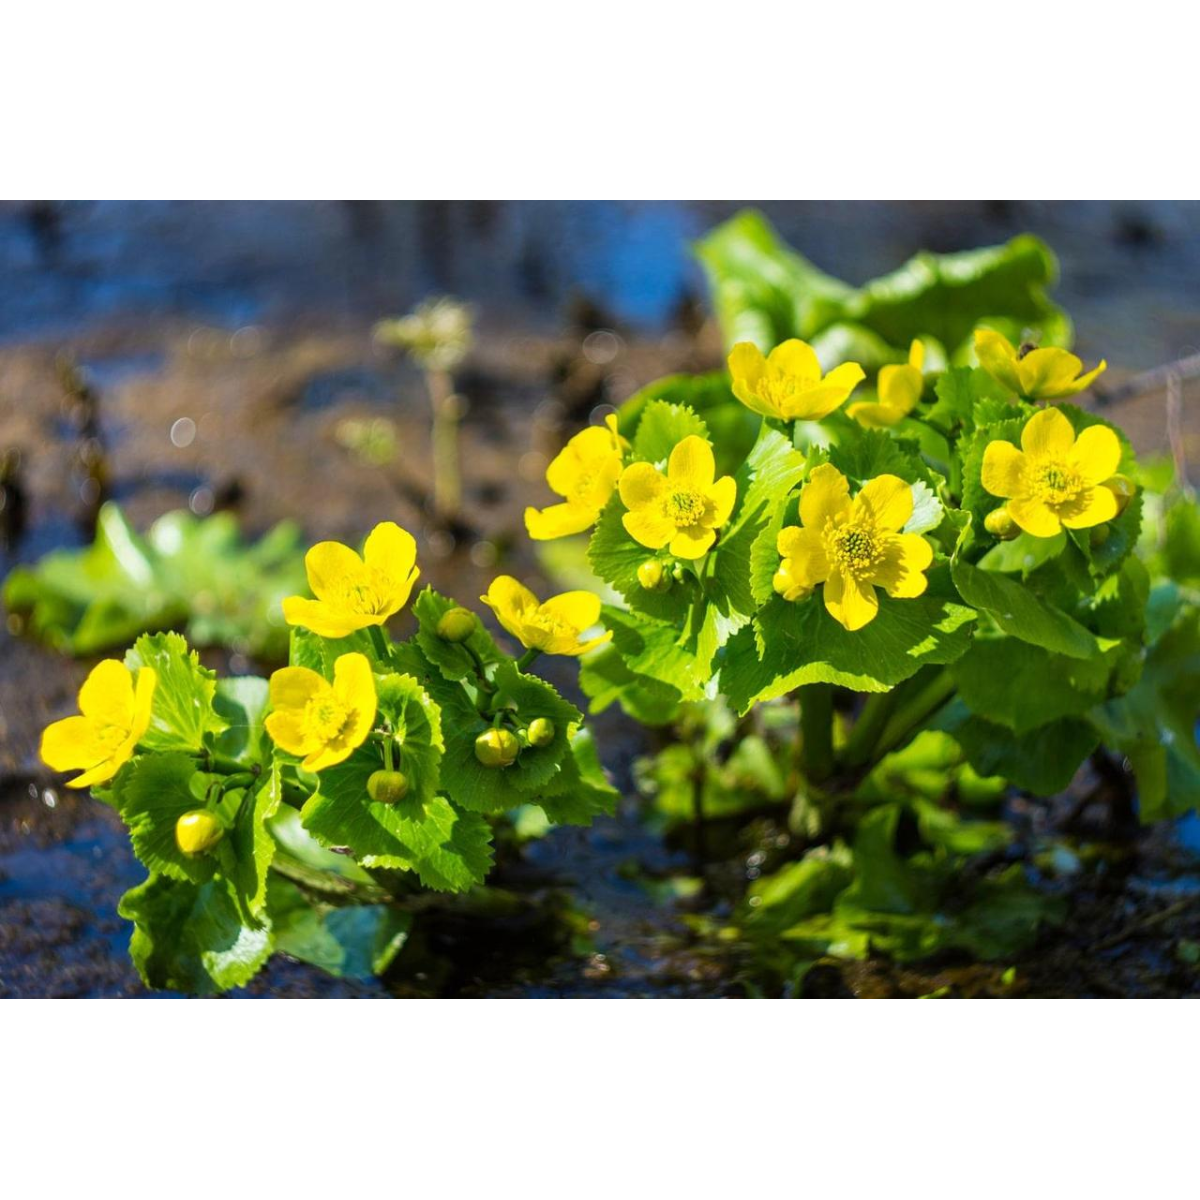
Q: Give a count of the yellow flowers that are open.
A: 11